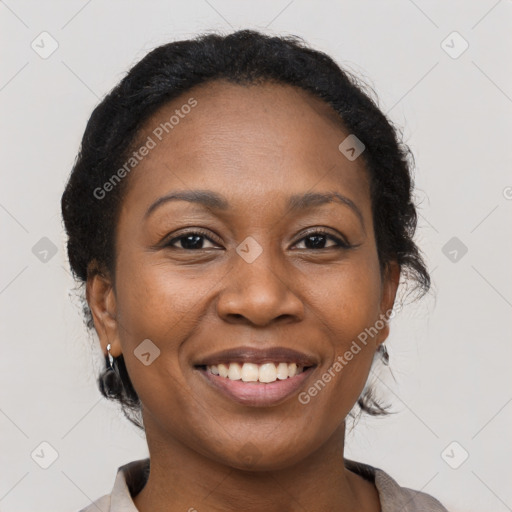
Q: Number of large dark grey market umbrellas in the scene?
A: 0